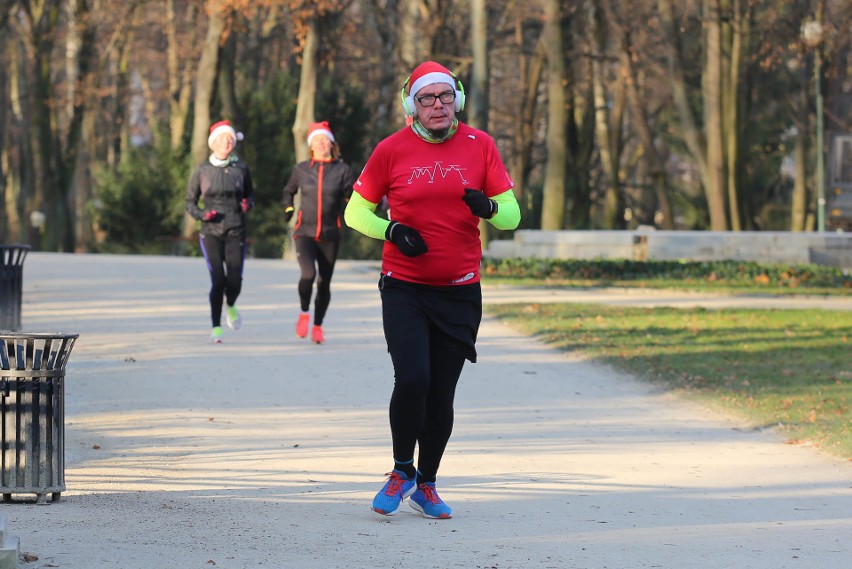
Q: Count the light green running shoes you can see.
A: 2